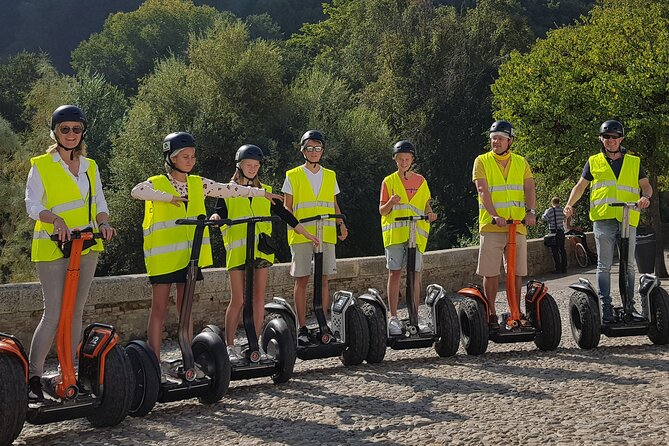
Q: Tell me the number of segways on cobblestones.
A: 7